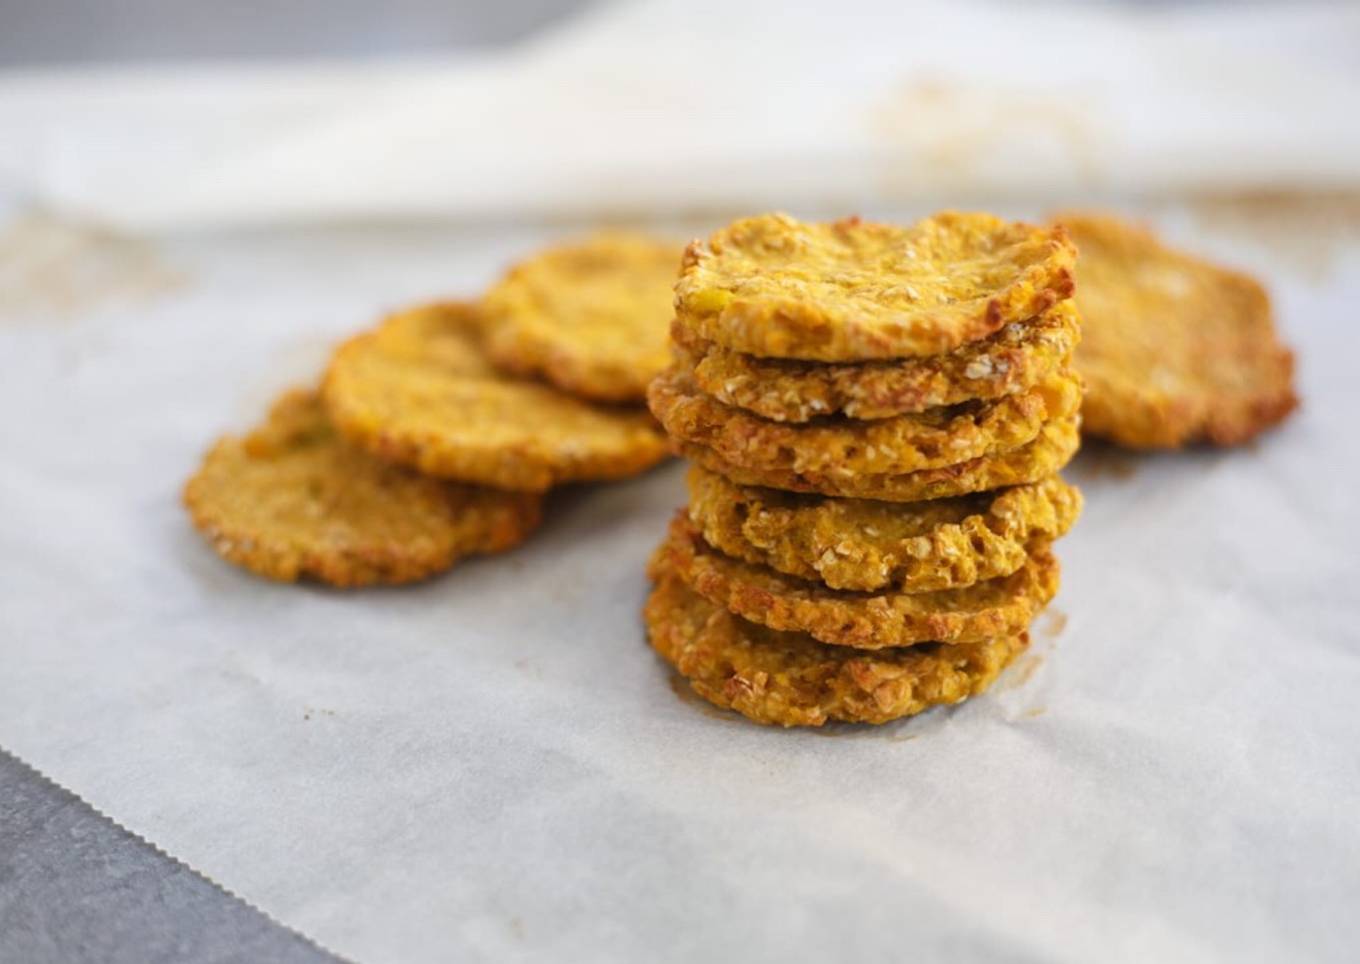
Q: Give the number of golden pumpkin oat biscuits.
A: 11